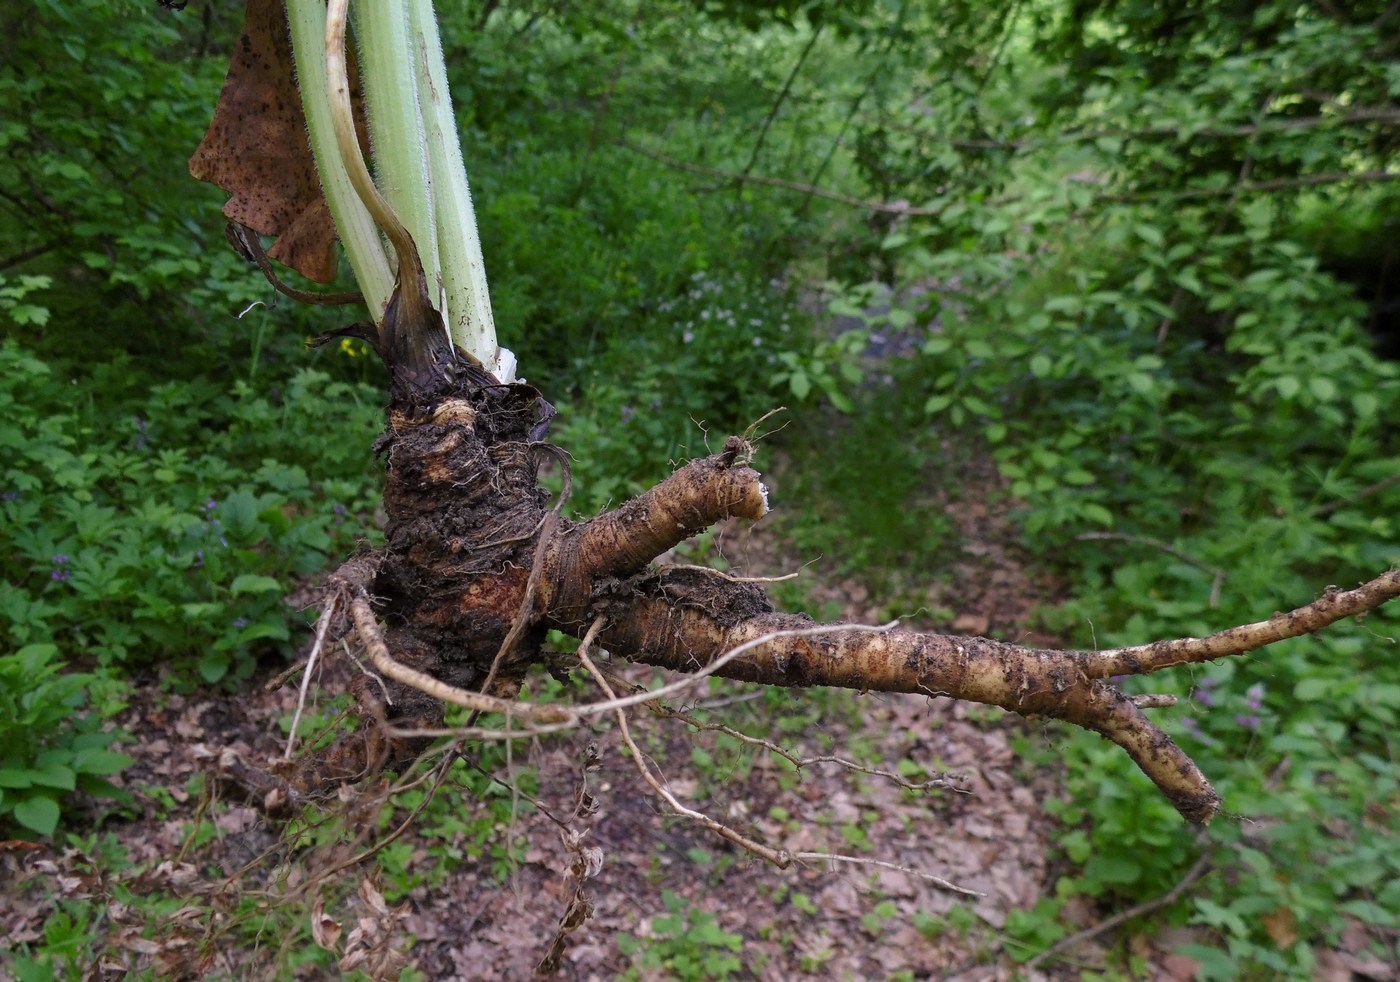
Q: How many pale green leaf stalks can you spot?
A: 3